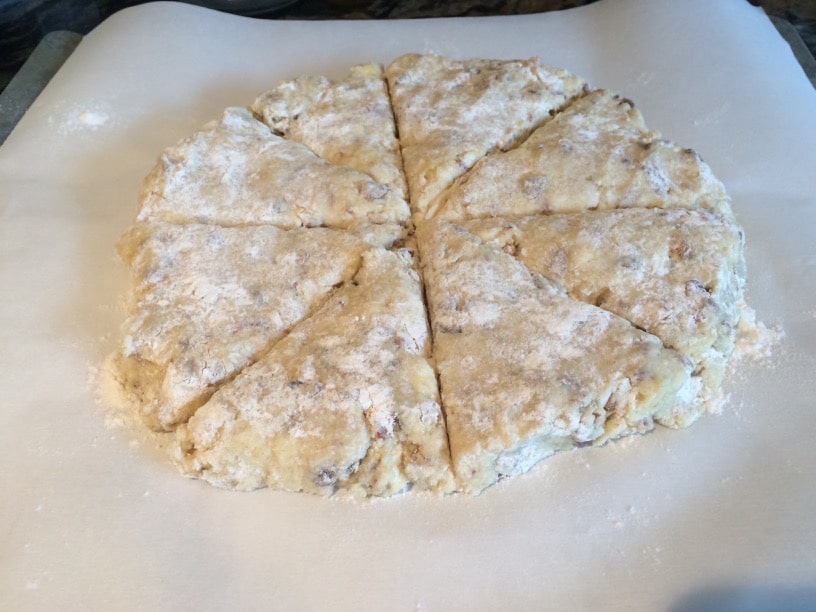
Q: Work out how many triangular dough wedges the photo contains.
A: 8